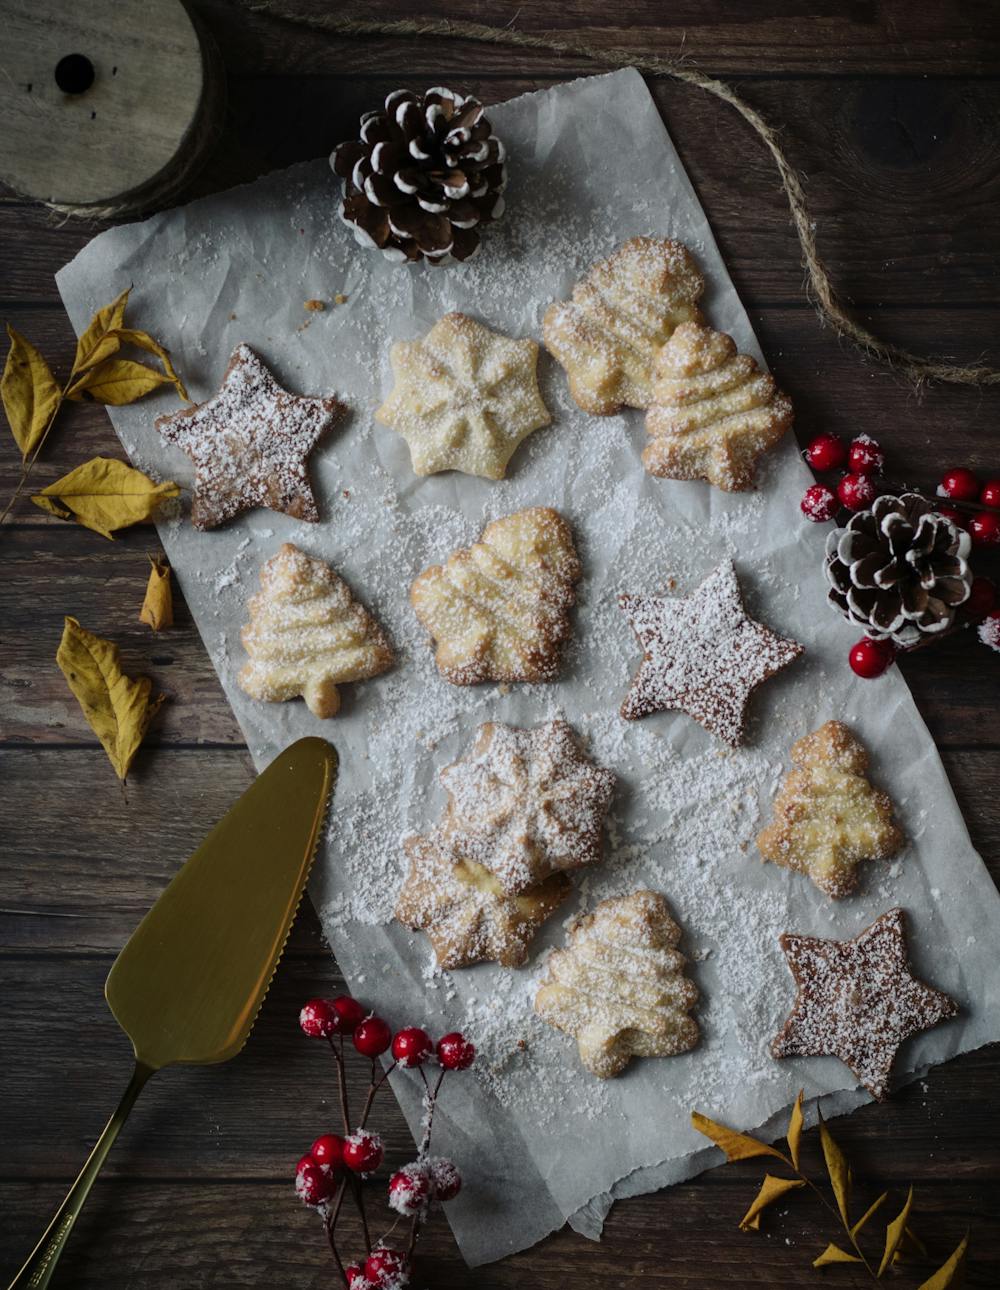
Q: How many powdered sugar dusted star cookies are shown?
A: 3